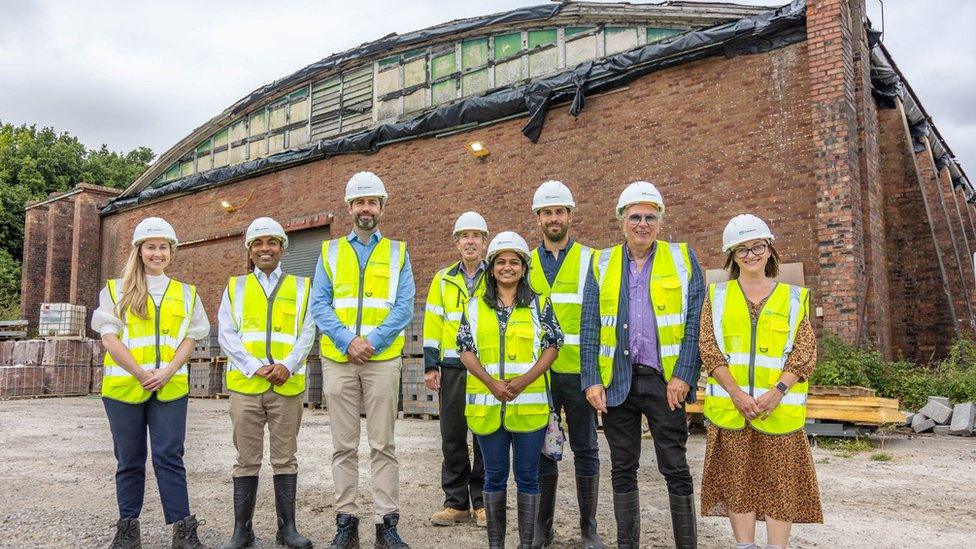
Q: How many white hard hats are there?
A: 8